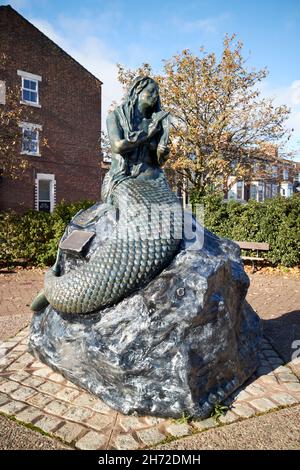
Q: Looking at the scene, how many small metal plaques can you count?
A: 1